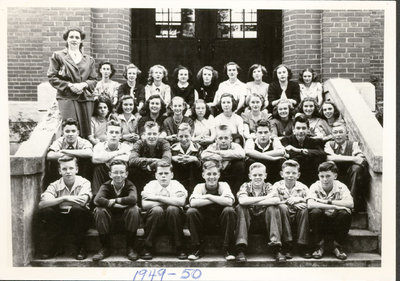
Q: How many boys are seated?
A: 15